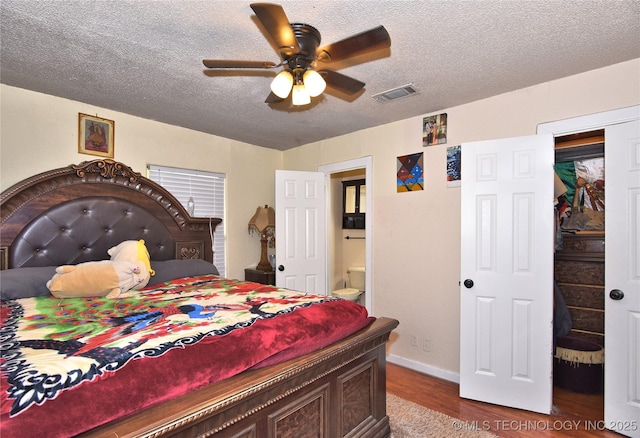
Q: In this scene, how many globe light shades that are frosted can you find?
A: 3